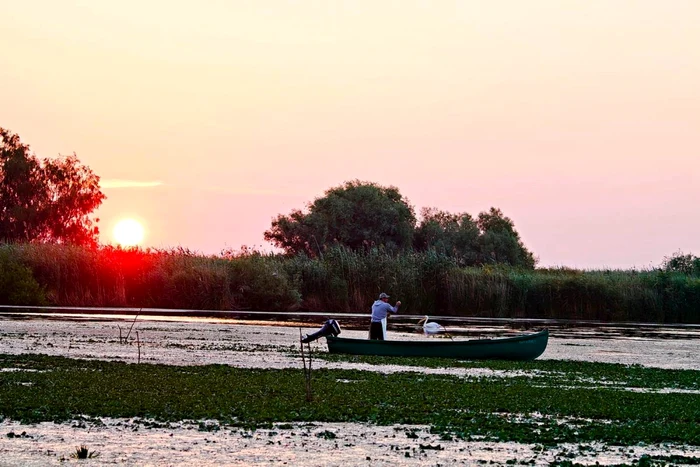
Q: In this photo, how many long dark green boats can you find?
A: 1